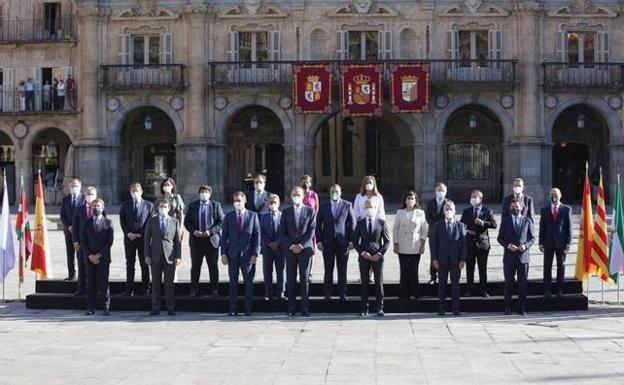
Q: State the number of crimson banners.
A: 3